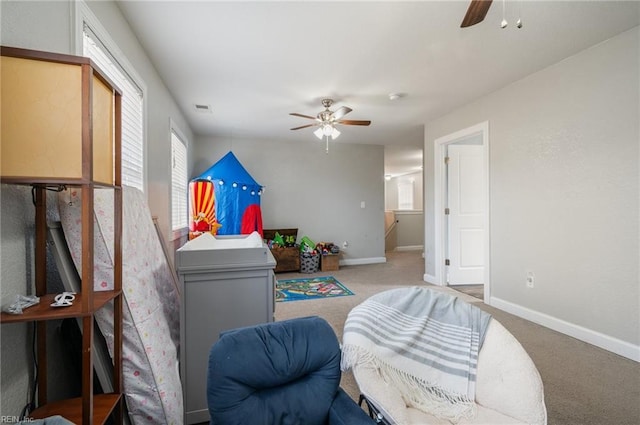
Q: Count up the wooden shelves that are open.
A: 2